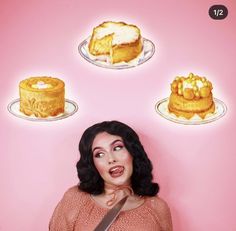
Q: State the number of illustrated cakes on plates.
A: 3